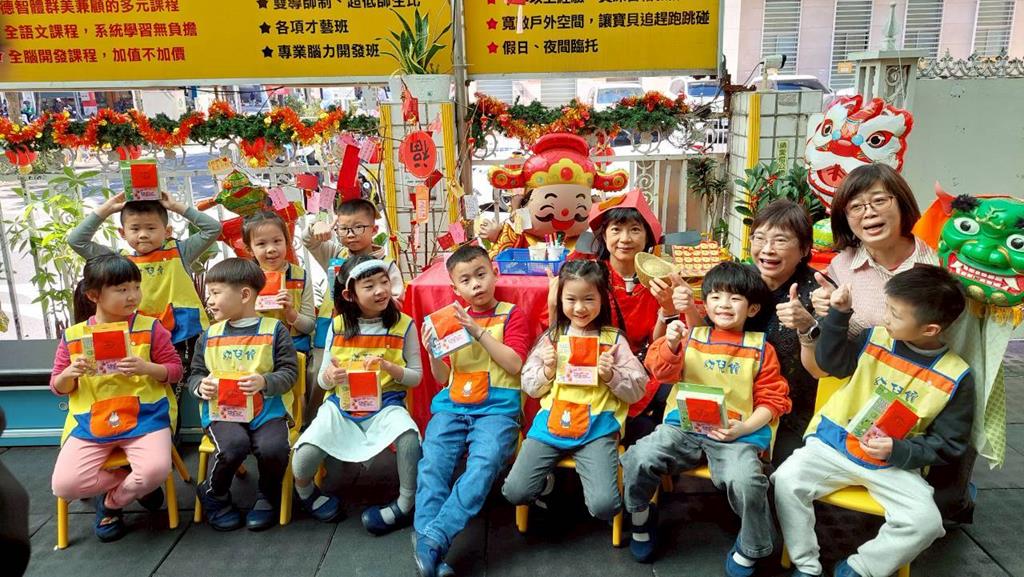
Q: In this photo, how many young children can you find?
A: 10